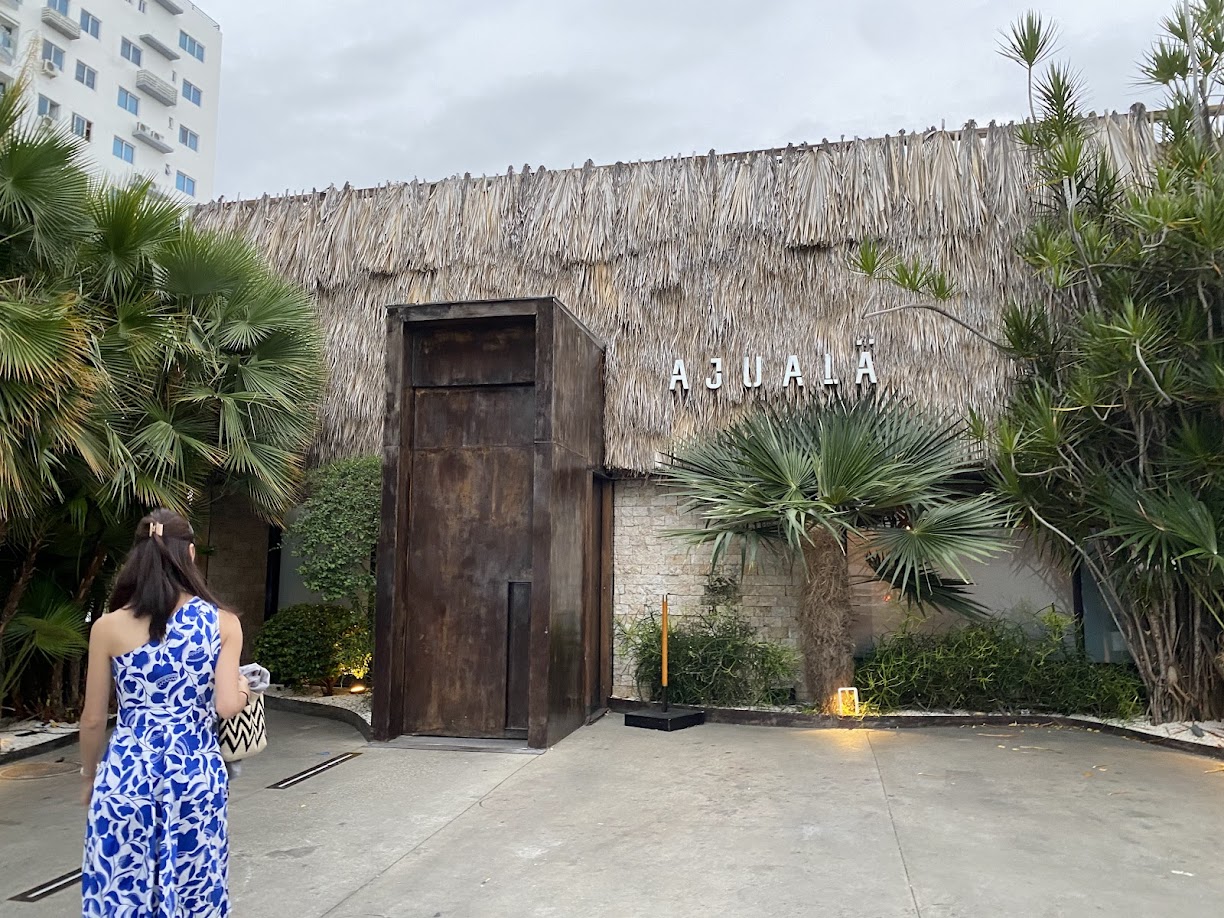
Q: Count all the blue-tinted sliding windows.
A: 13